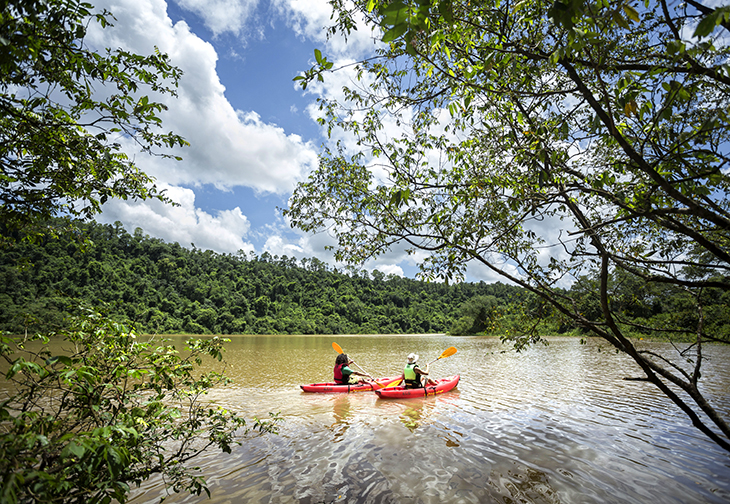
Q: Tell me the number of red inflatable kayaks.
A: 2